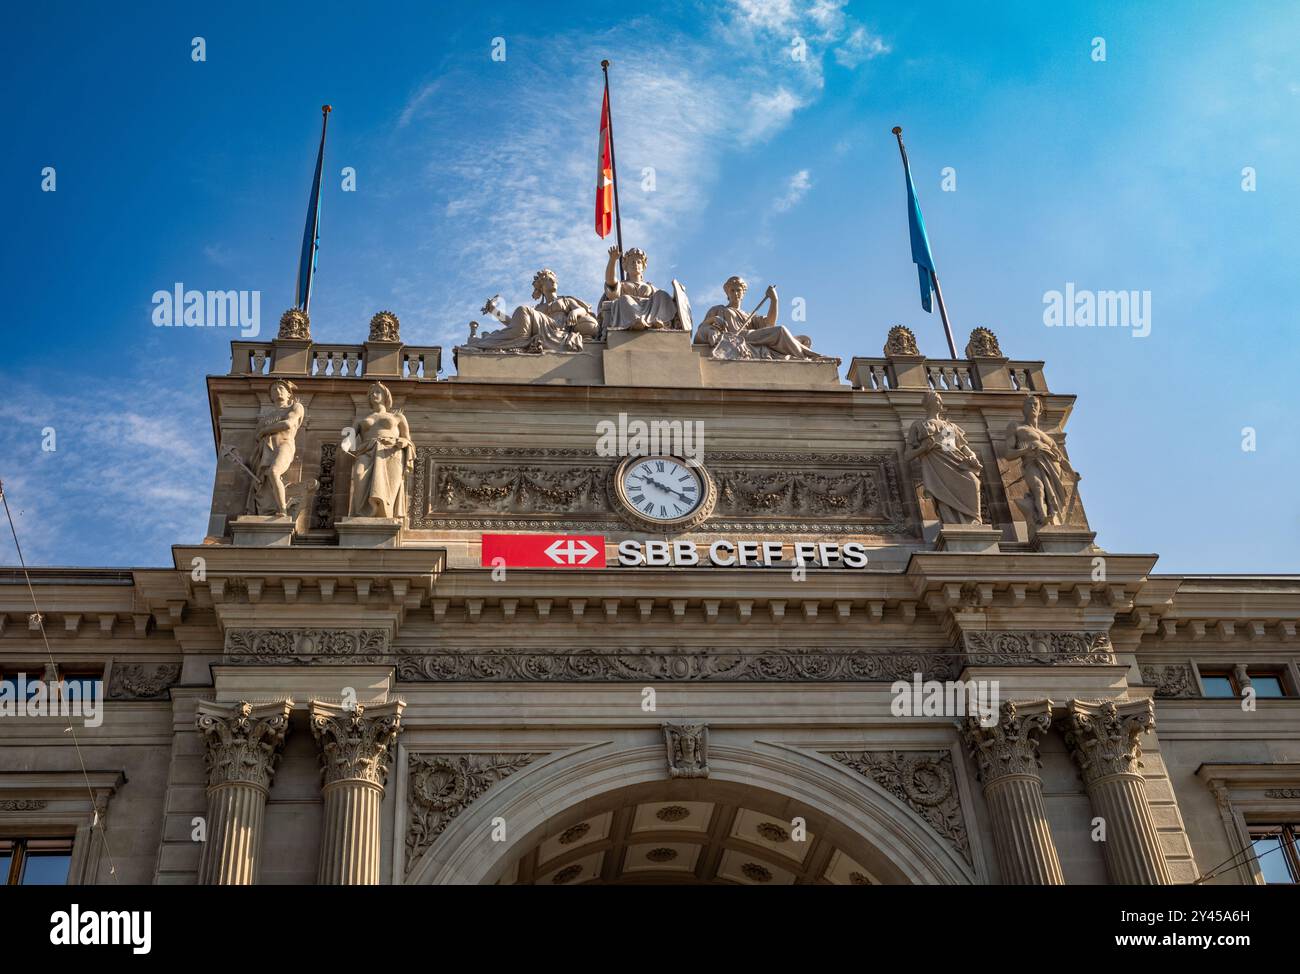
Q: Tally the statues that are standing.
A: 4